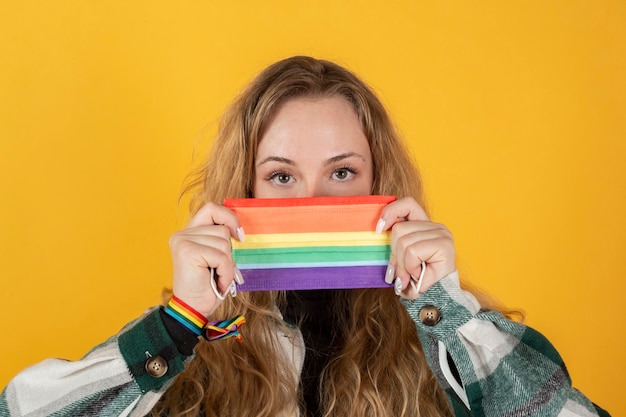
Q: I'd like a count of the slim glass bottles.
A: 0